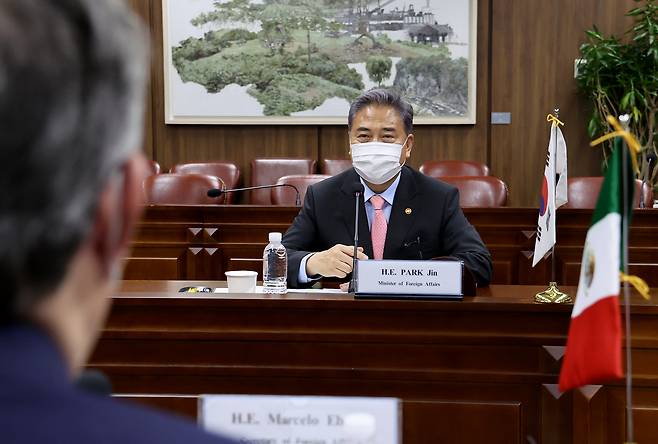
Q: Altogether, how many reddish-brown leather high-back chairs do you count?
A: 9